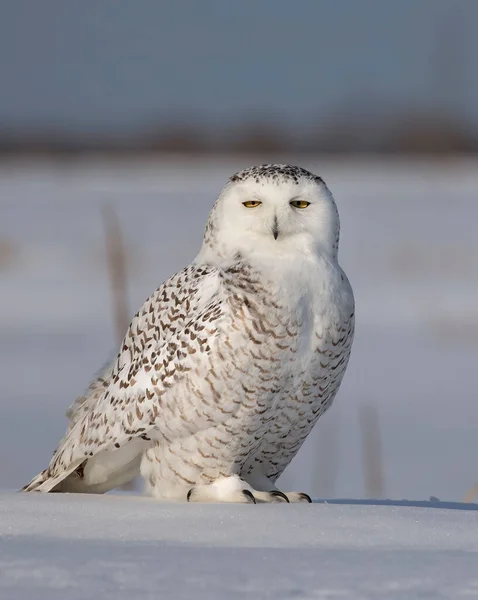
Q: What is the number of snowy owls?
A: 1